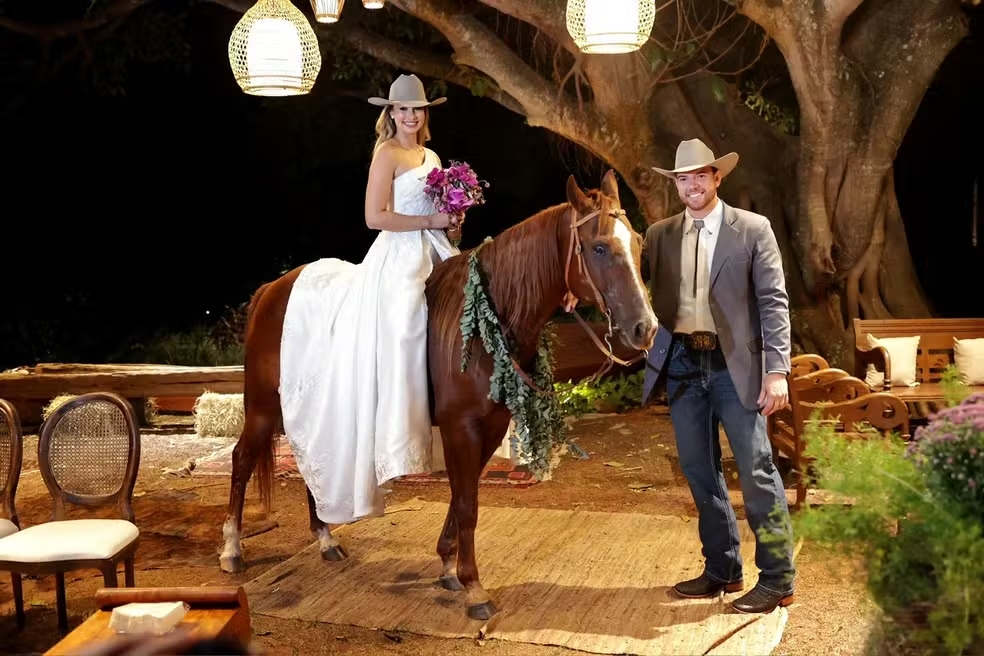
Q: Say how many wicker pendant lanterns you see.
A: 4